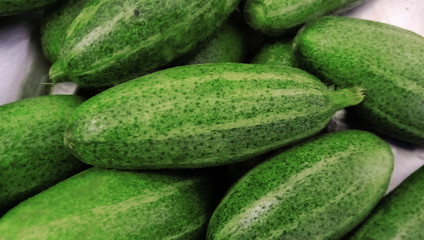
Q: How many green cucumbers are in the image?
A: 12